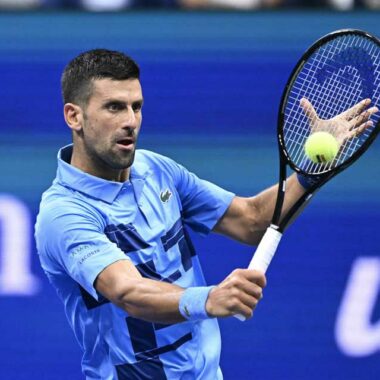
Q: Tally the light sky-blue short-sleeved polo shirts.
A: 1